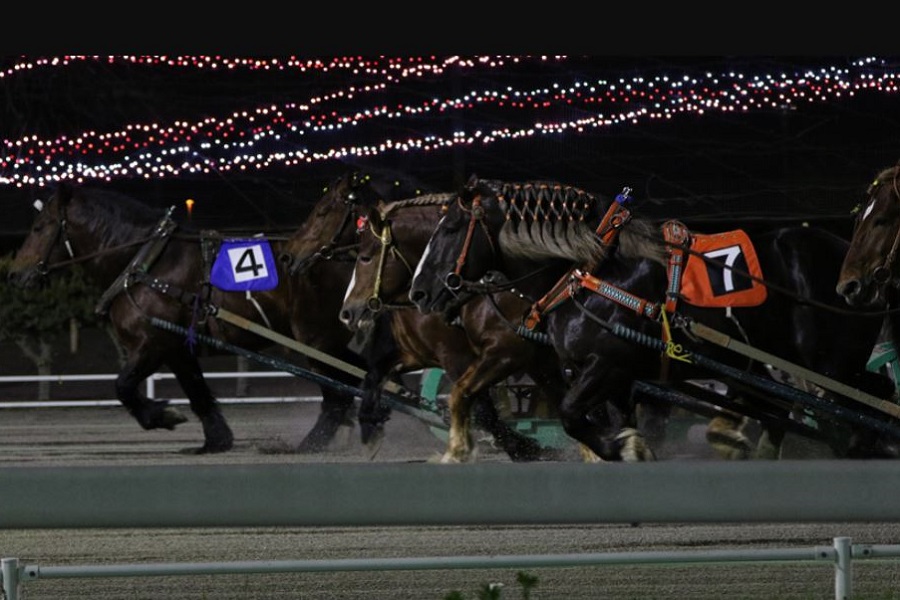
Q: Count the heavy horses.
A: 5